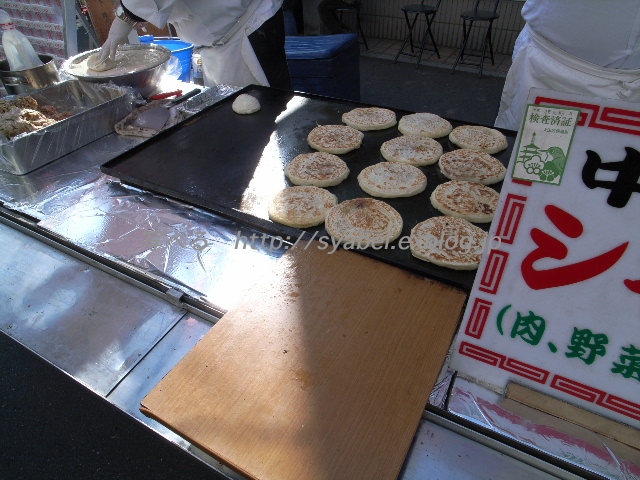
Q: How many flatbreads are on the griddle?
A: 12